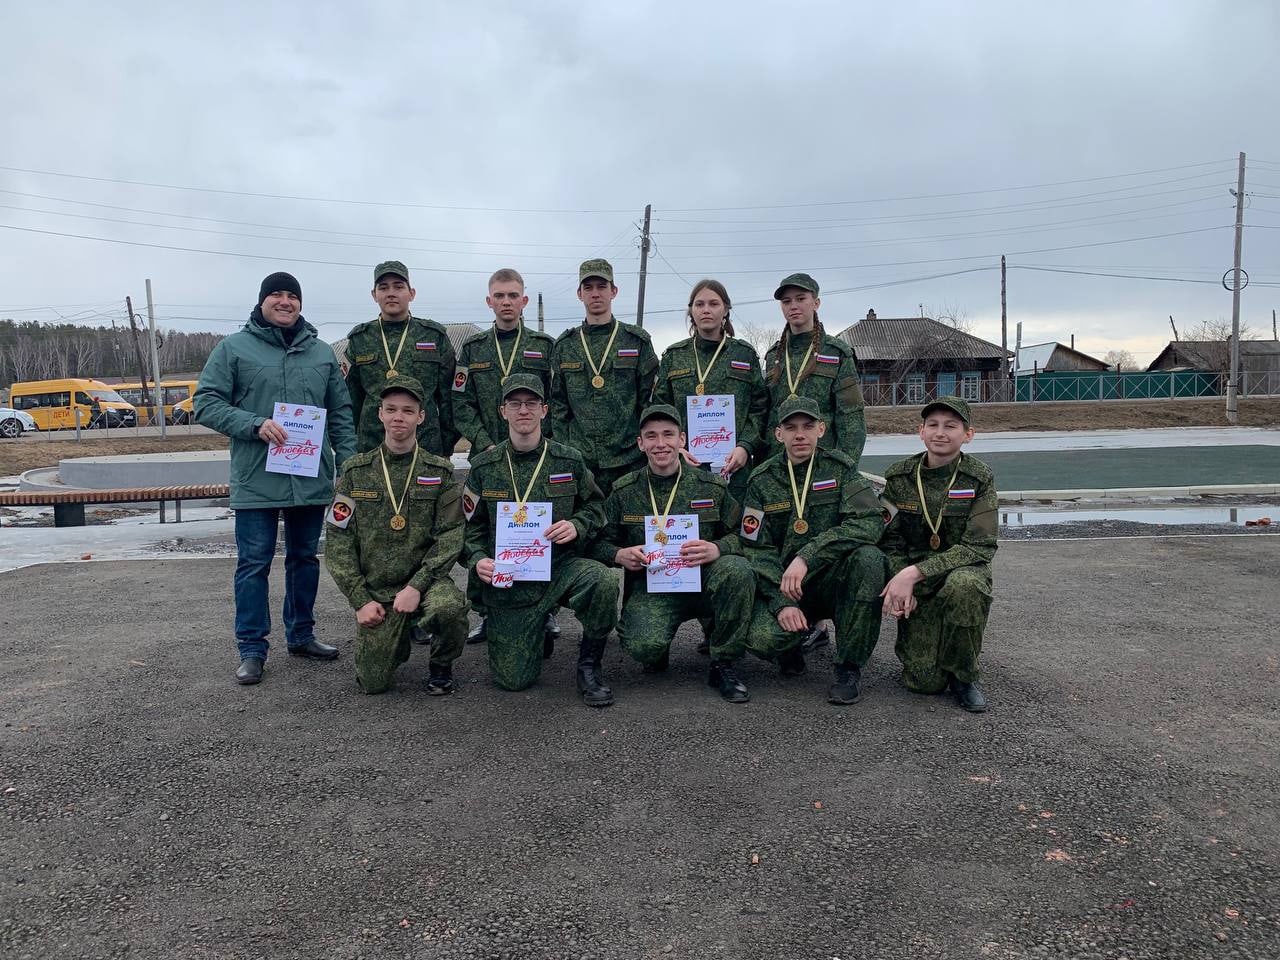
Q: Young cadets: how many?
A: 10